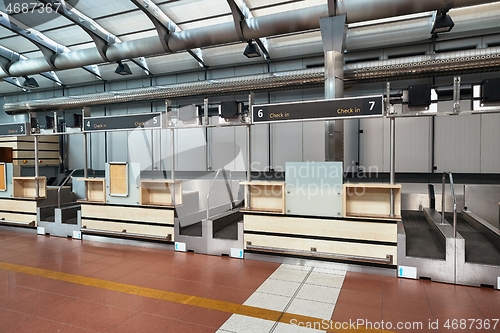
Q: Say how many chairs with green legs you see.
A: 0